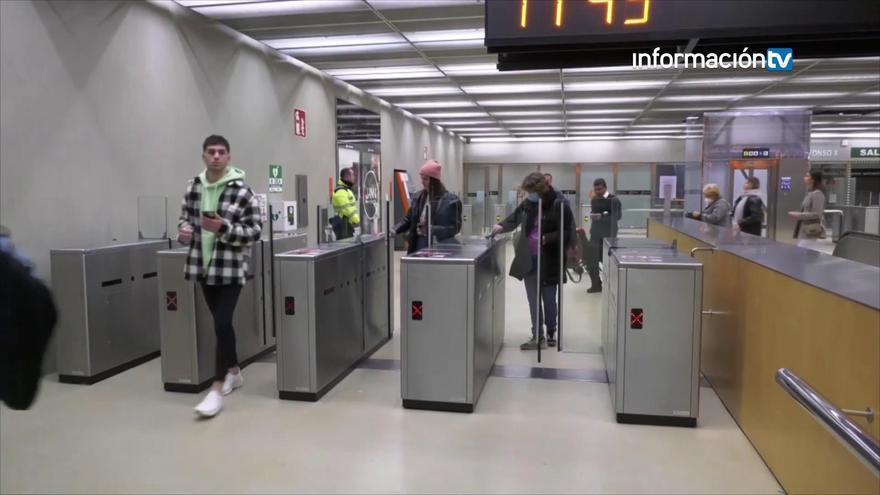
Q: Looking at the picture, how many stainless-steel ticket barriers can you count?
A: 5